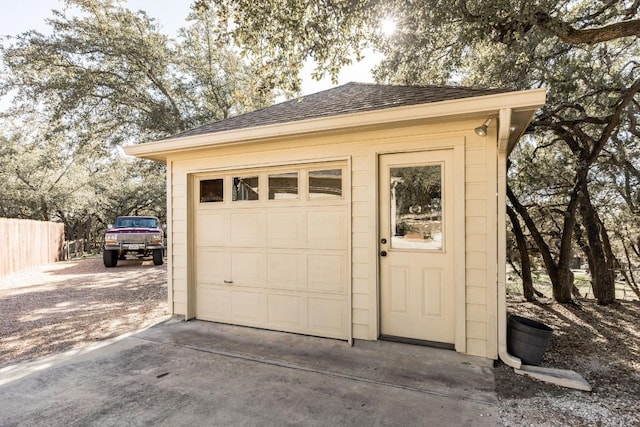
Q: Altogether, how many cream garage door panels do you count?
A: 12